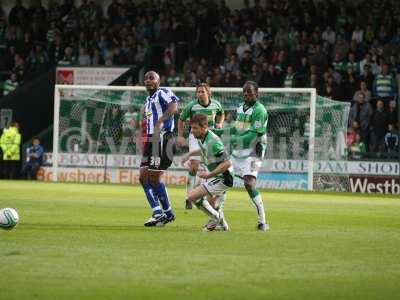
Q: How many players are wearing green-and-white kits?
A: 3